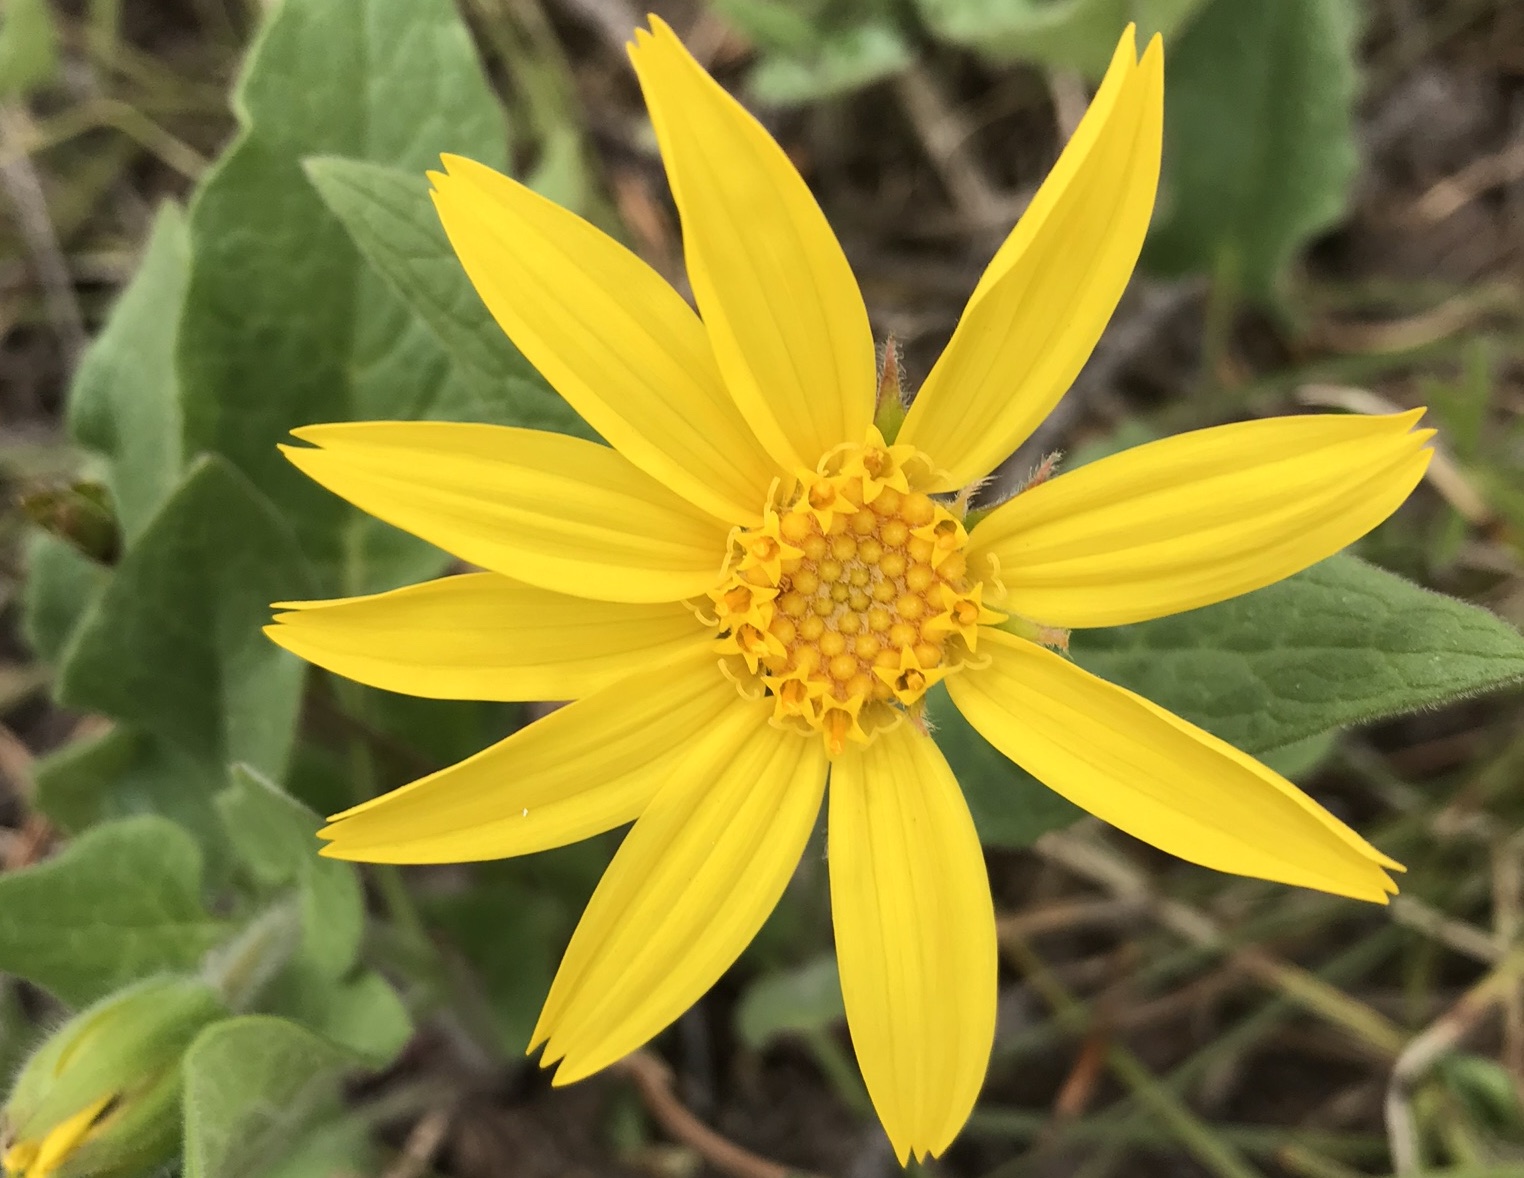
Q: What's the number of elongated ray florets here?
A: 10